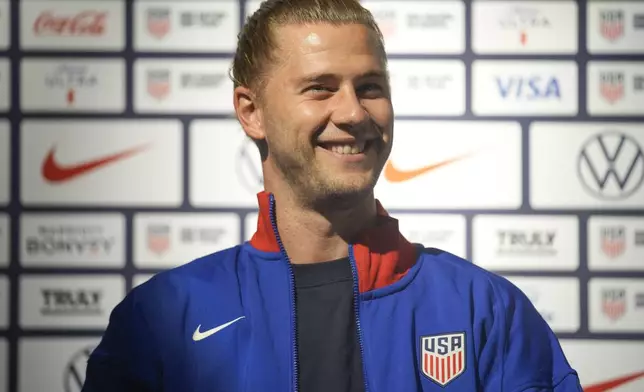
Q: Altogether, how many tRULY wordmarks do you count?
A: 2